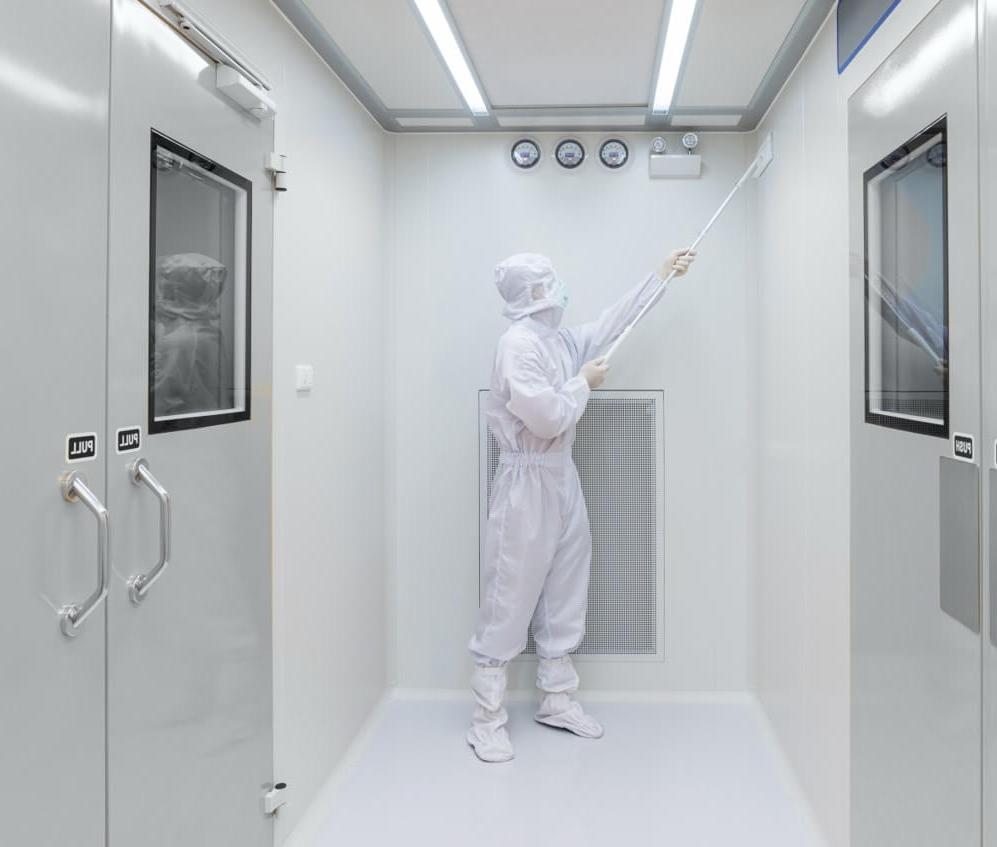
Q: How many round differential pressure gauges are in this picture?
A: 3